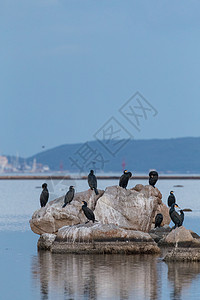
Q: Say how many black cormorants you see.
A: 10